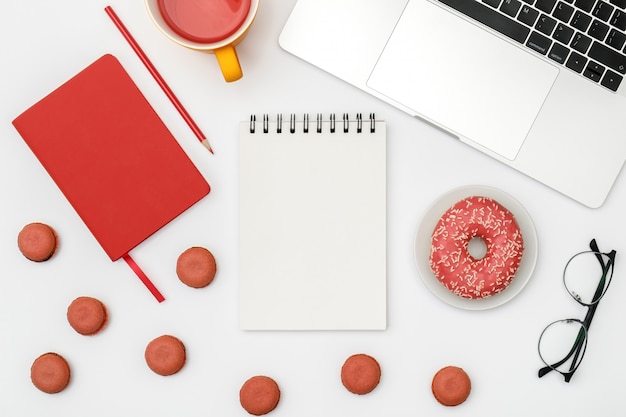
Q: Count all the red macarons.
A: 8